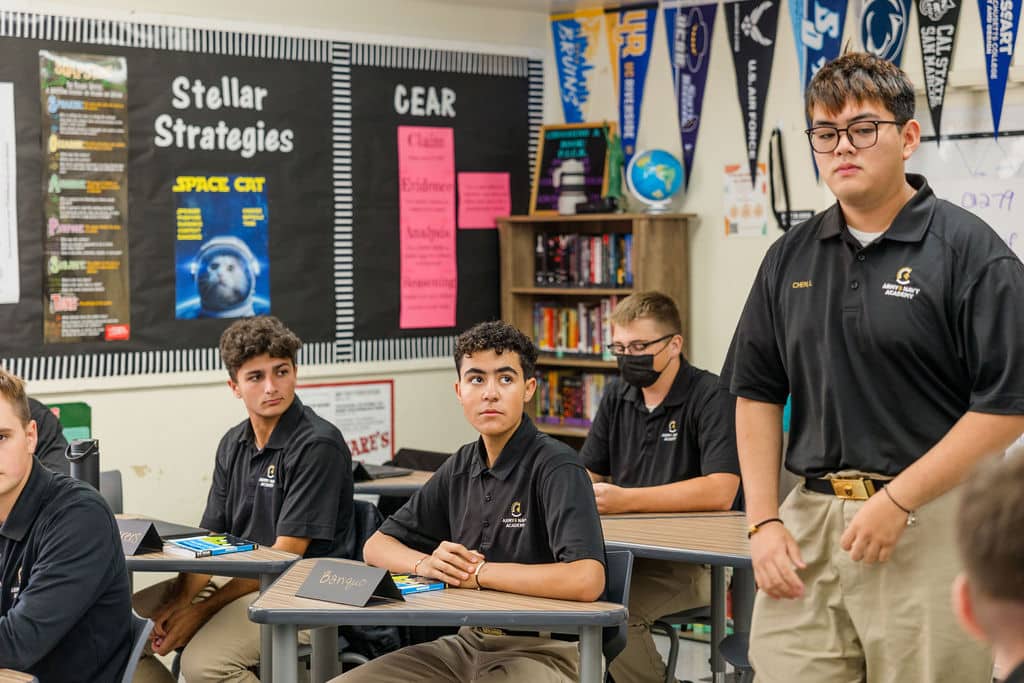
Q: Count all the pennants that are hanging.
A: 8